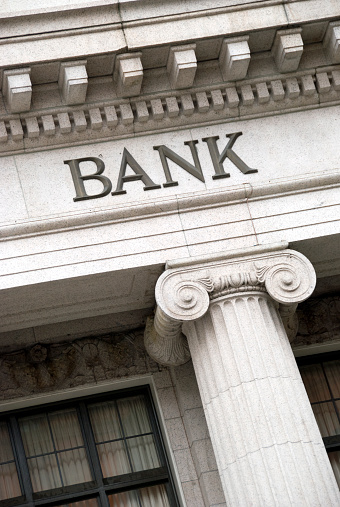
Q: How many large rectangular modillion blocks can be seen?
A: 7